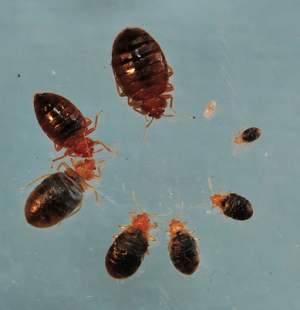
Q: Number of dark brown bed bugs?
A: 7